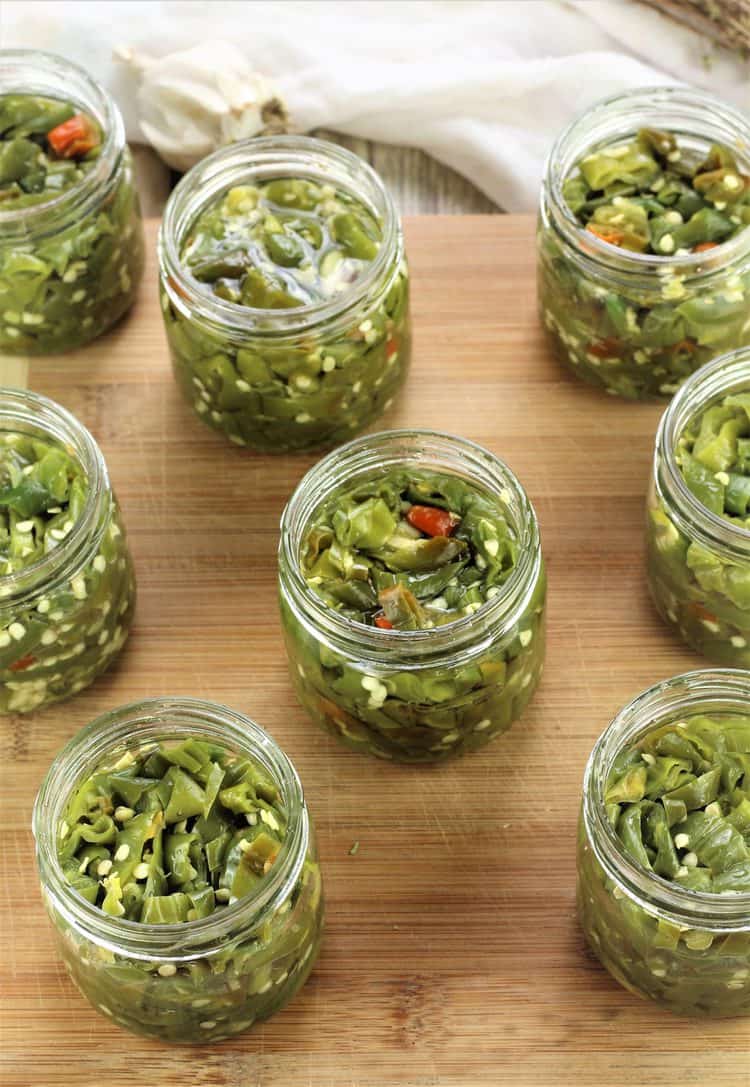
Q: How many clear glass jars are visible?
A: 8